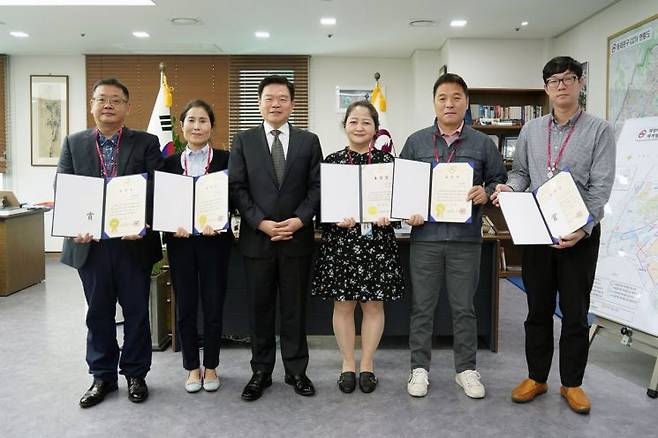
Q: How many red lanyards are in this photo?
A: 5